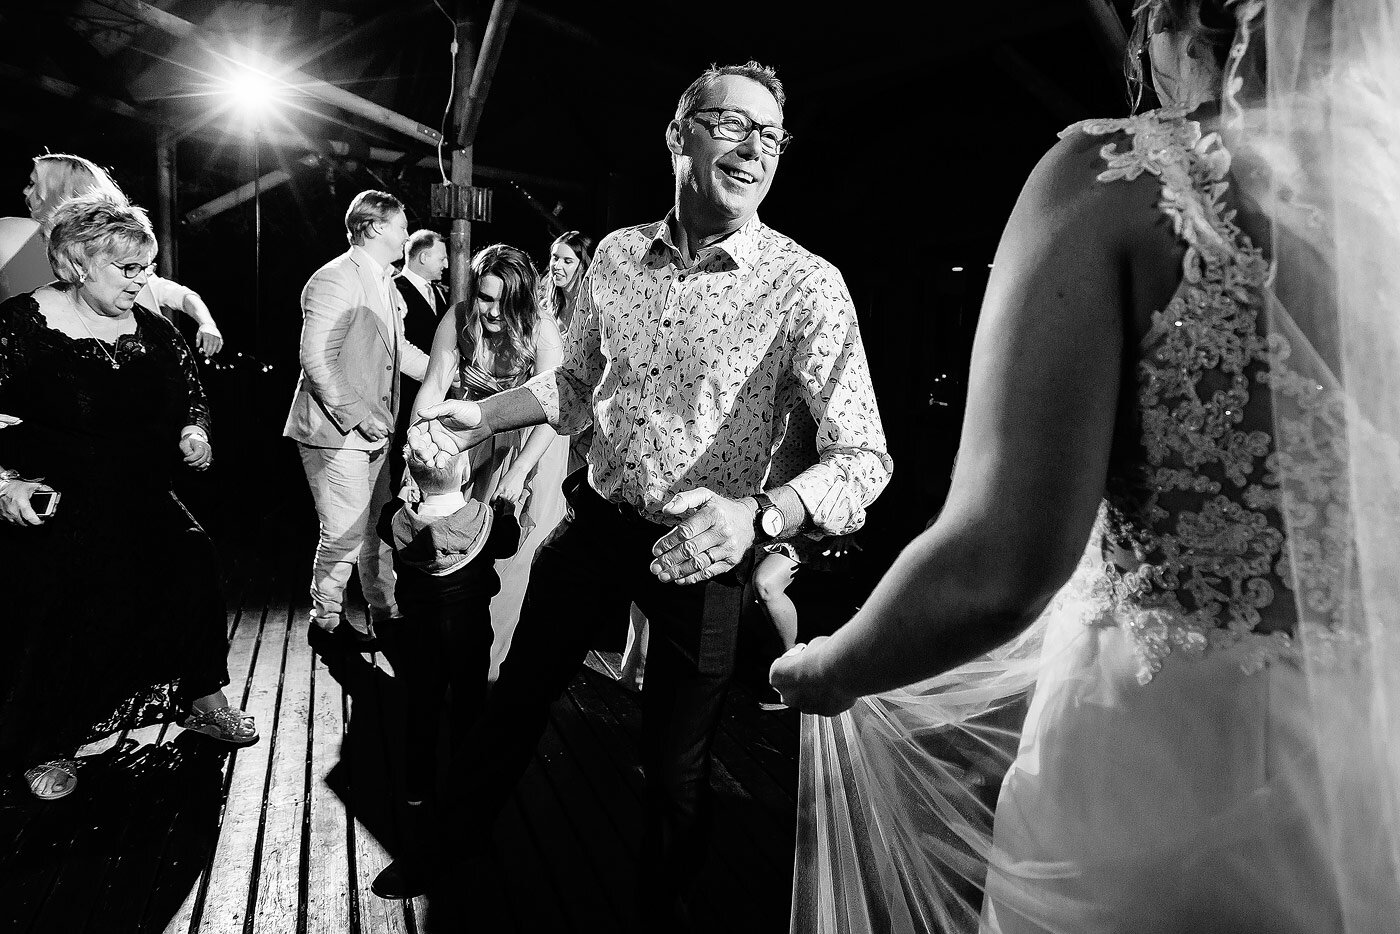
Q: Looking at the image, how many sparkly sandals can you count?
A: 2